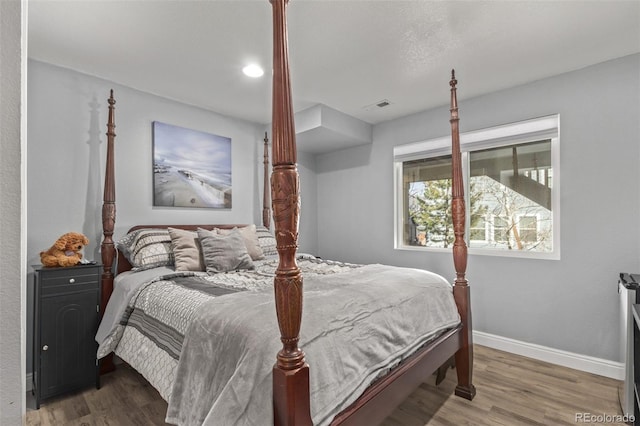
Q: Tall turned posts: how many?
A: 4